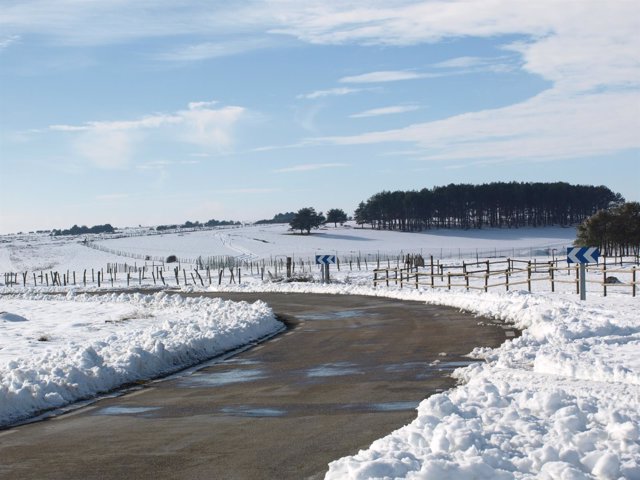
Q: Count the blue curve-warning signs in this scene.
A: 2